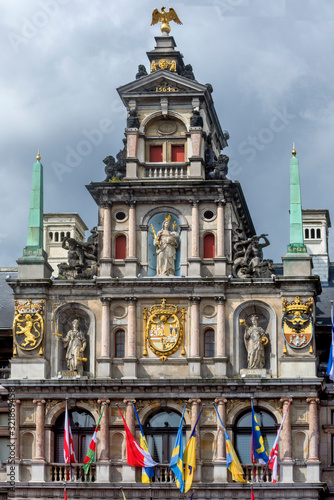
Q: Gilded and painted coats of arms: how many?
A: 3